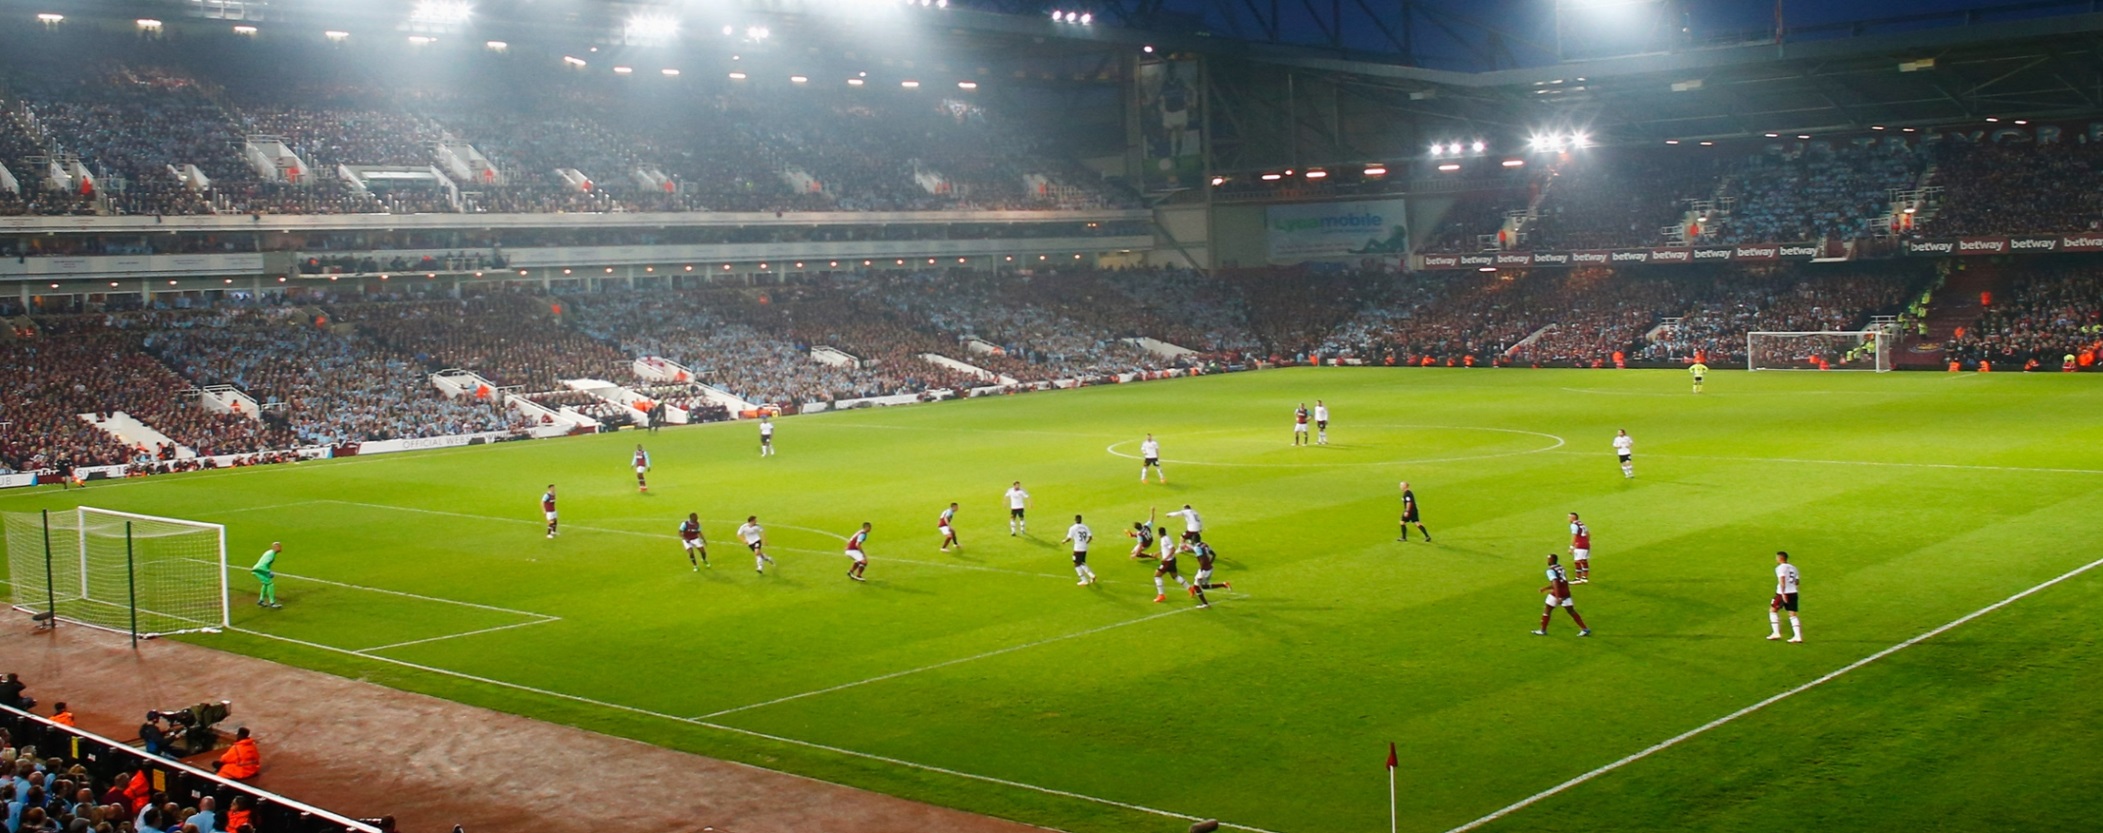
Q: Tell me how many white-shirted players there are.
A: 10